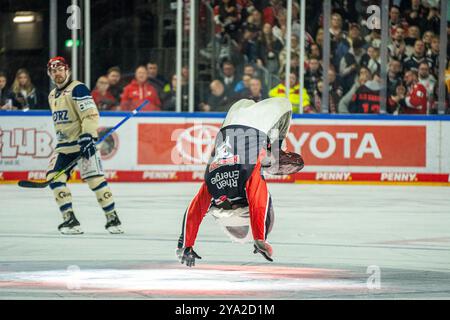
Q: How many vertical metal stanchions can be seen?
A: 10